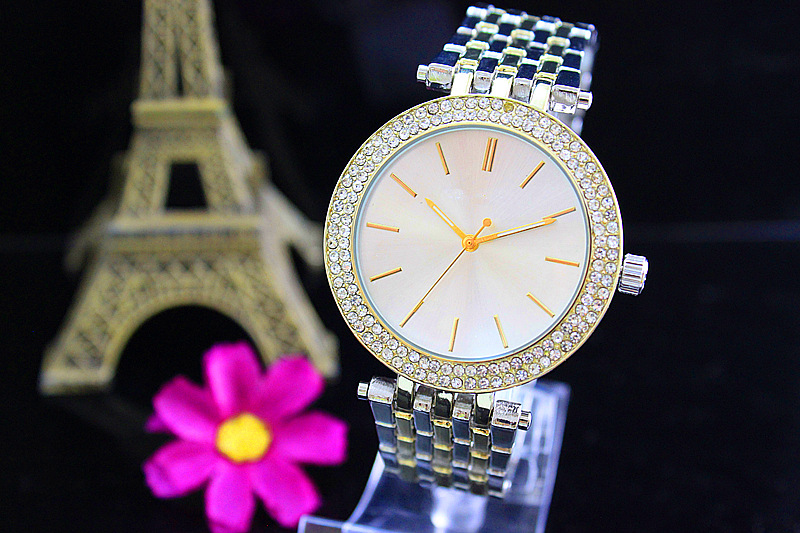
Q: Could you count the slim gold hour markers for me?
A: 12